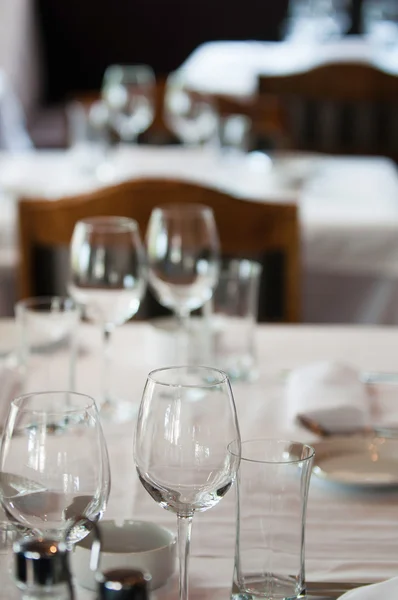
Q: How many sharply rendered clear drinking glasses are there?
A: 3